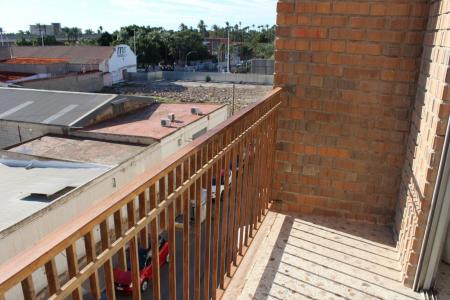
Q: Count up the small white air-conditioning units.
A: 3